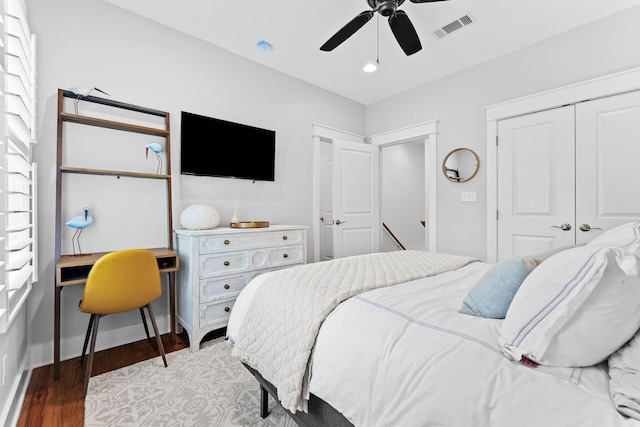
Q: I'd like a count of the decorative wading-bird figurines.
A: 3